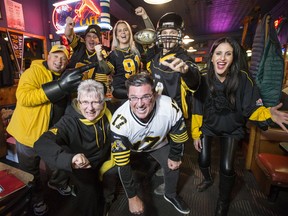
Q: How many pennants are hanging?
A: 1